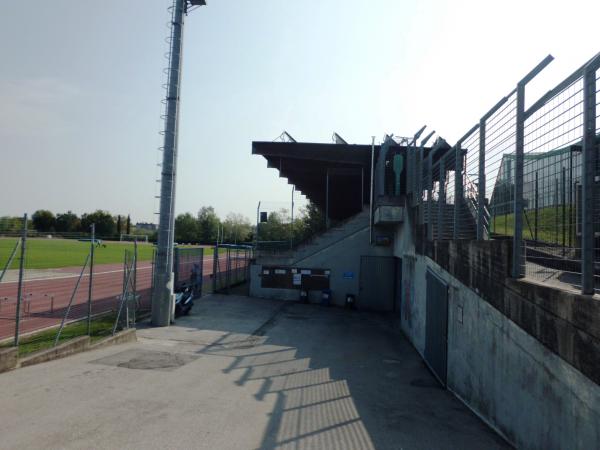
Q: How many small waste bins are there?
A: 3